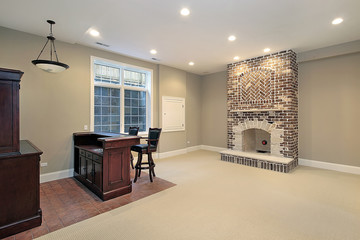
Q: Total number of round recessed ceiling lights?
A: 8